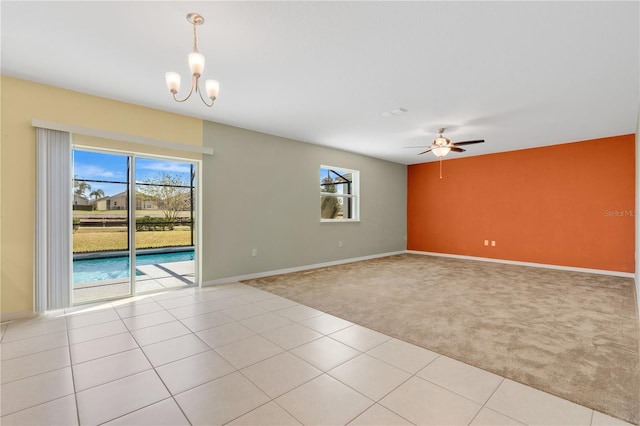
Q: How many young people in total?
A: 0